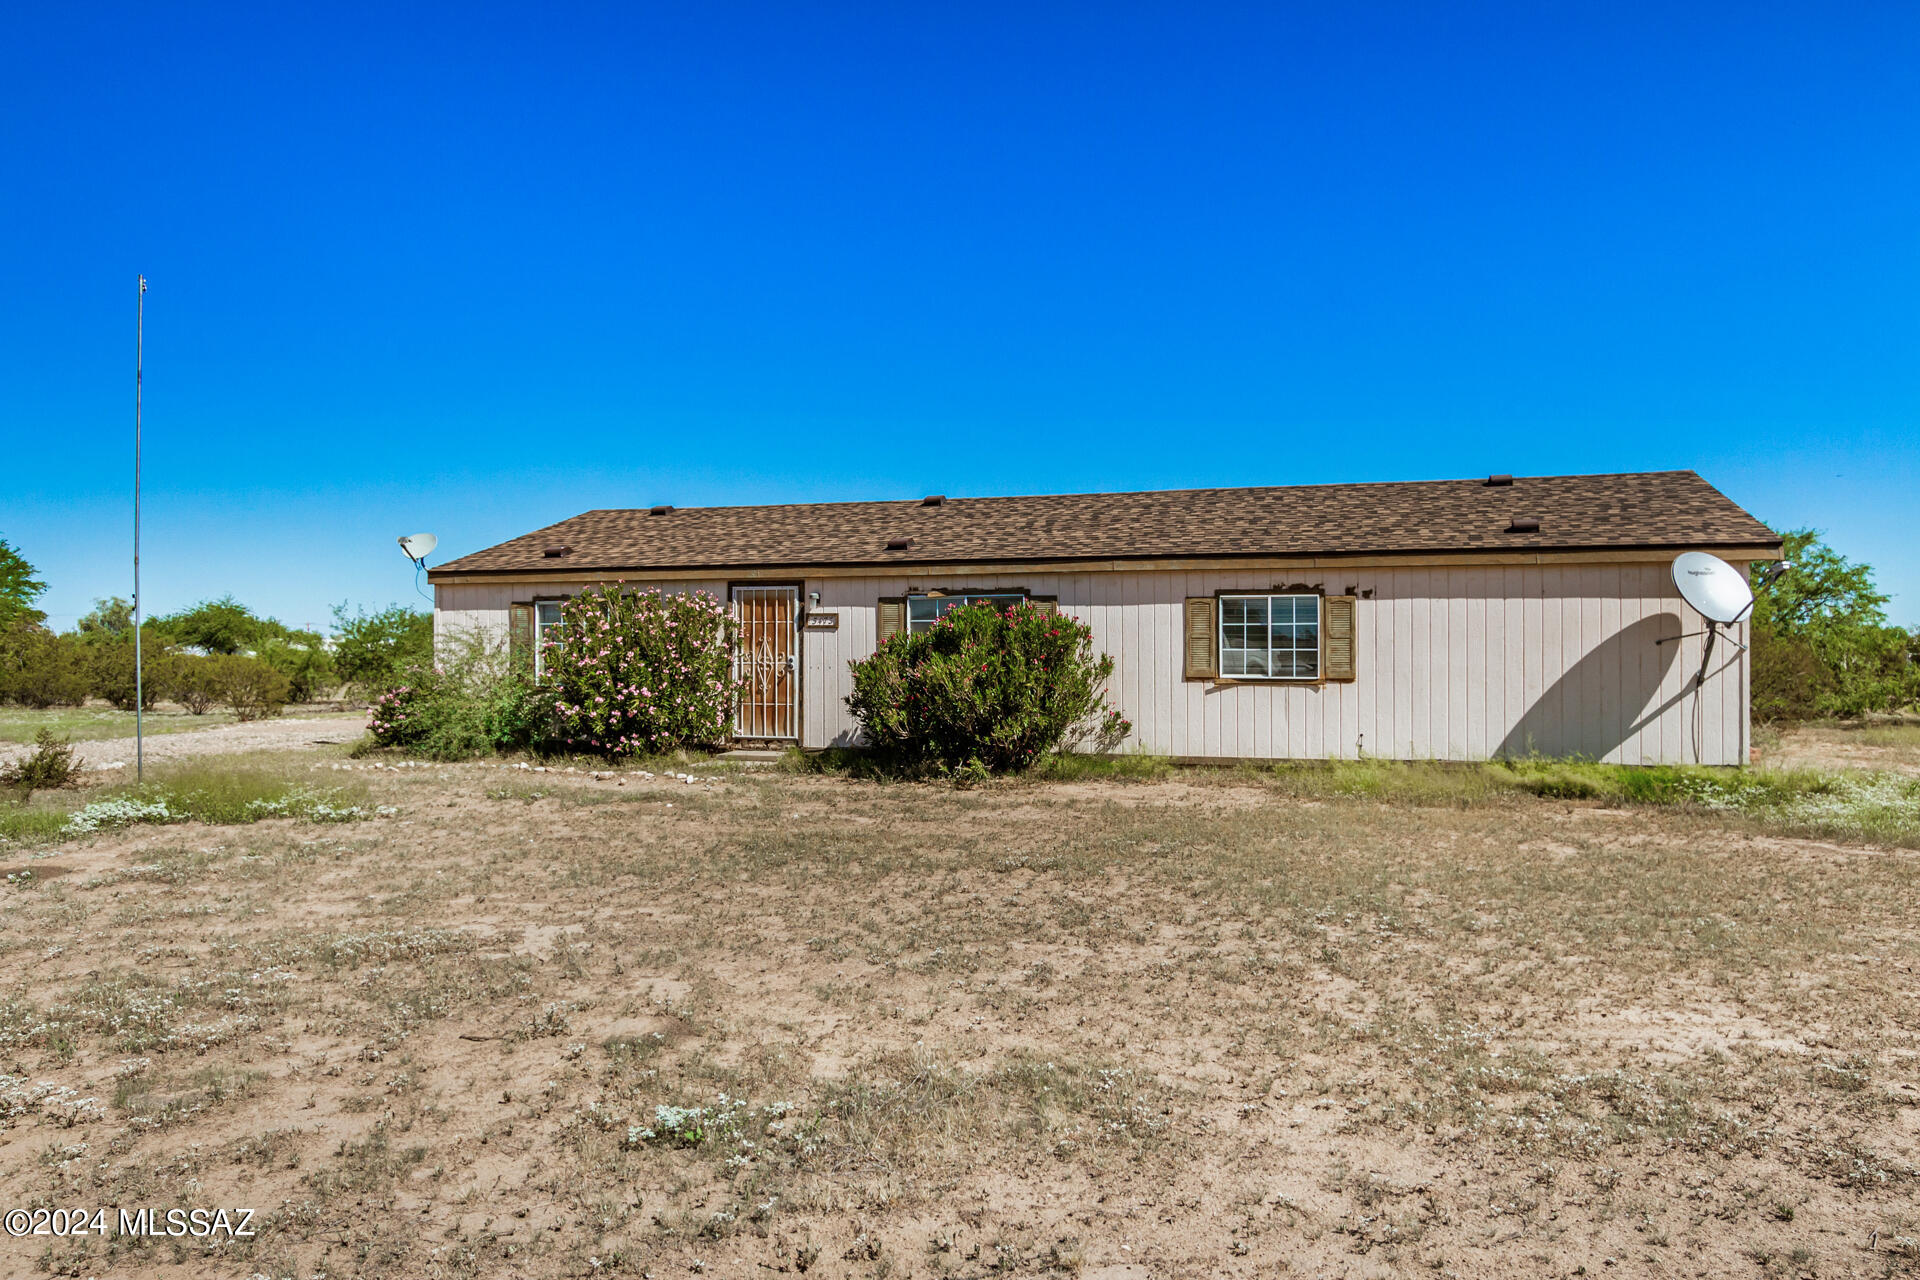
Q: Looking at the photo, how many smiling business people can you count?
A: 0